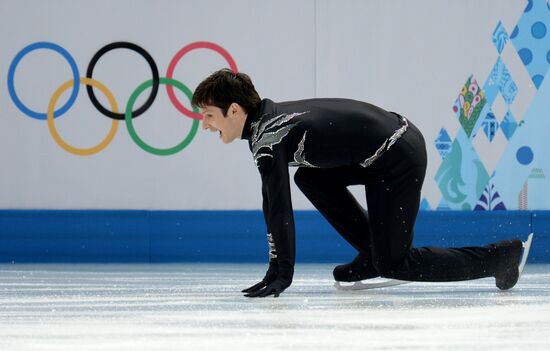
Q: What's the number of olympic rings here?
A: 5